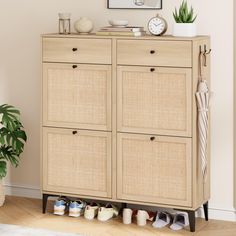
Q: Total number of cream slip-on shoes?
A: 2